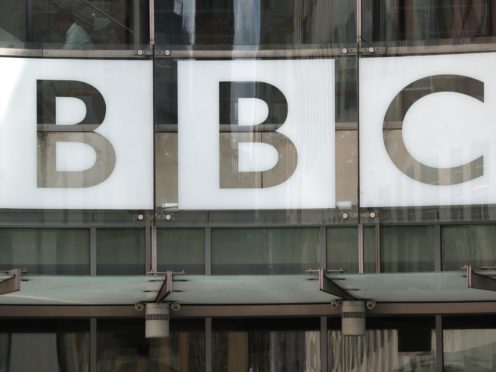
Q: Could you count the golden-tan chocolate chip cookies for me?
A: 0